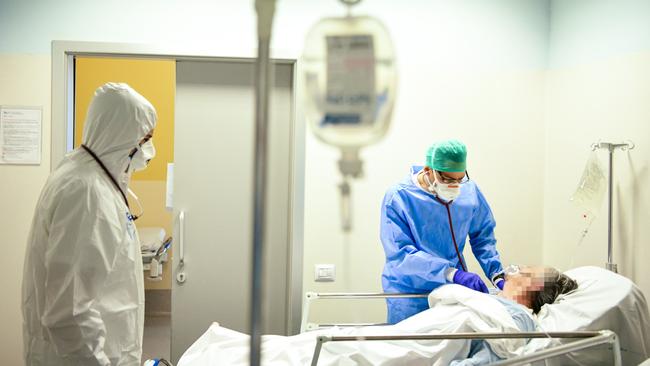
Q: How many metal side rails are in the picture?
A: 2